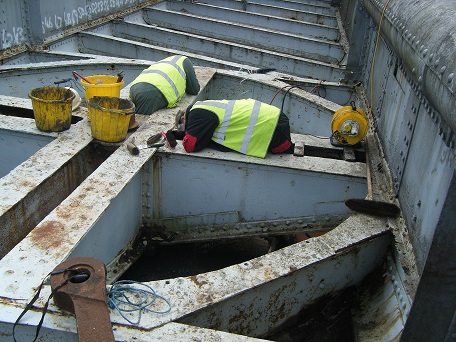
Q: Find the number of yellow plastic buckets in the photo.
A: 3